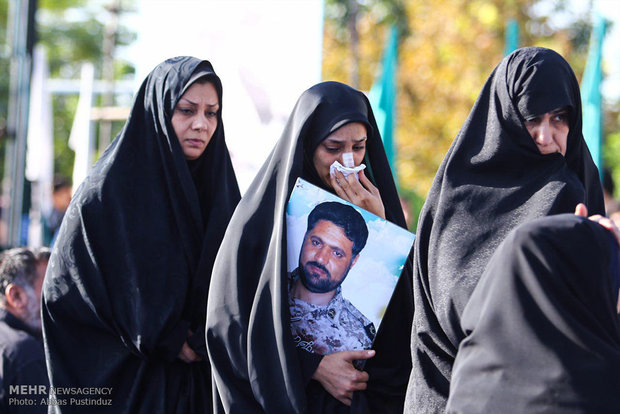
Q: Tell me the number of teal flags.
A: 3